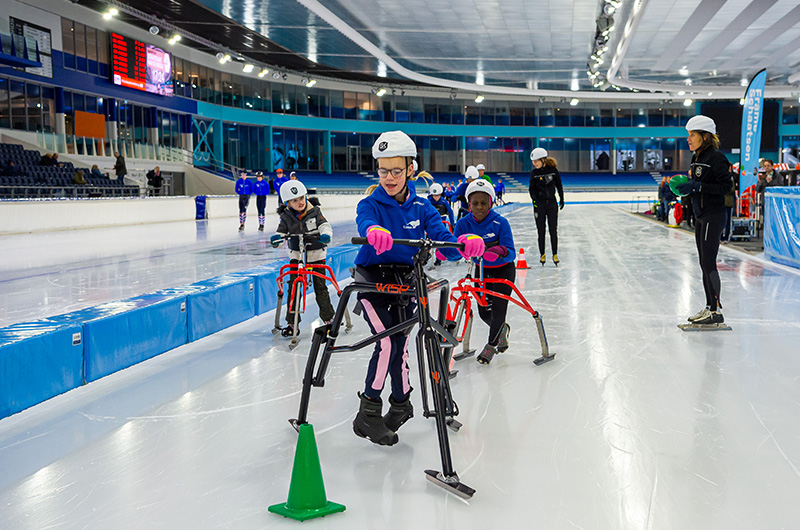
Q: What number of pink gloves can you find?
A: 4